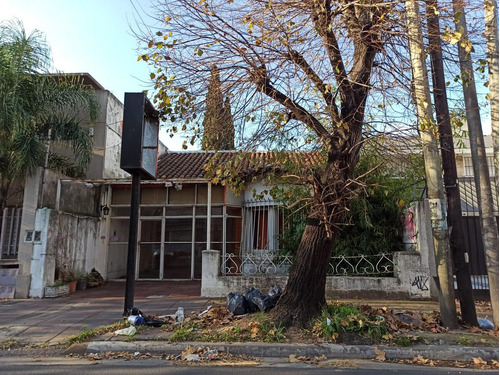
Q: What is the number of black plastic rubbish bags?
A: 3